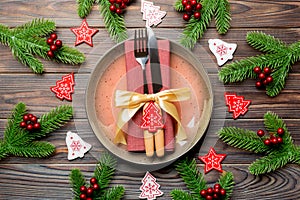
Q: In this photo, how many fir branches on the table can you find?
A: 8